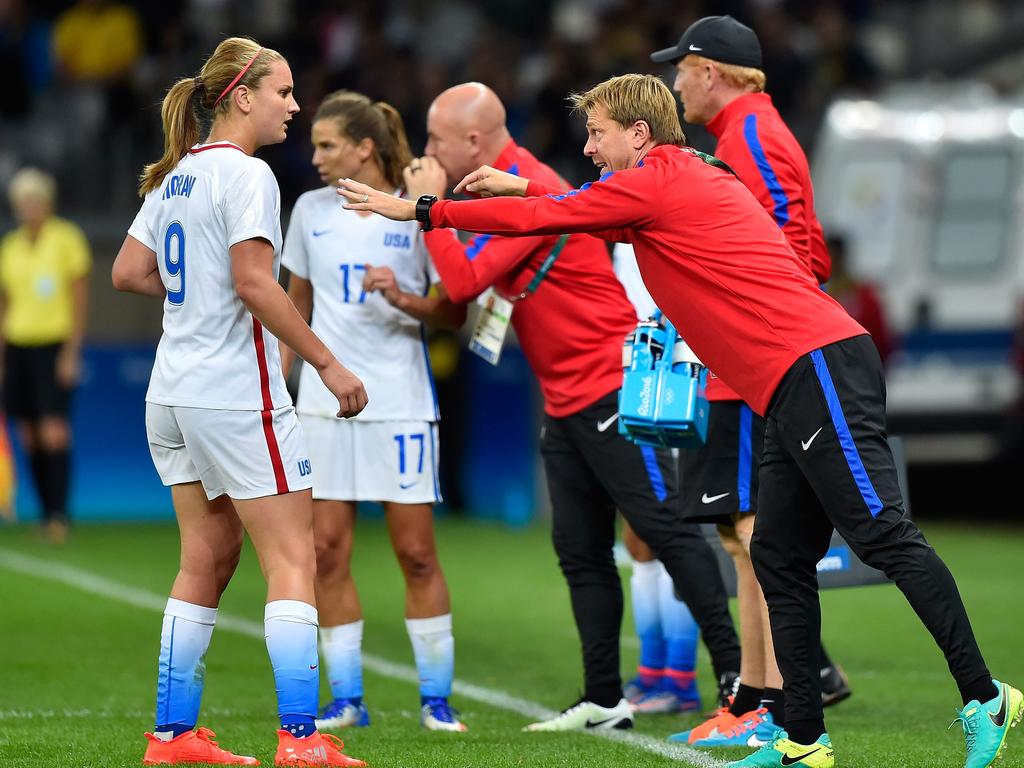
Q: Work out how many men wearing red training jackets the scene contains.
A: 3